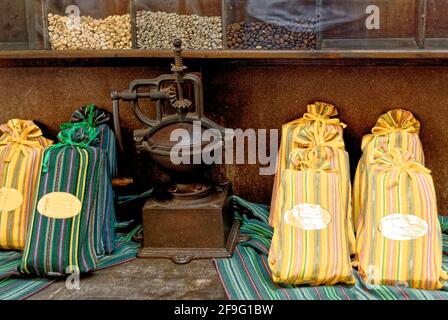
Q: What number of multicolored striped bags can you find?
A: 8